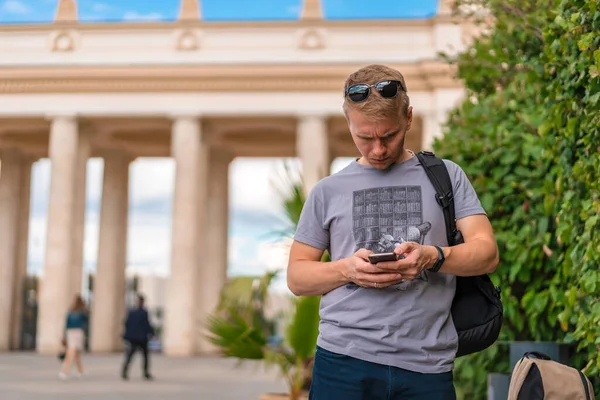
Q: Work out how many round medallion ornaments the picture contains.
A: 3